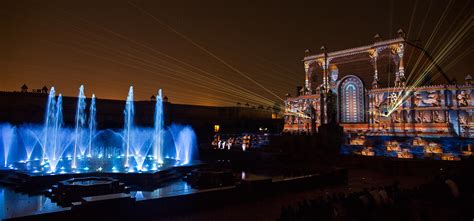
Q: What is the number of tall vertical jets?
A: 6